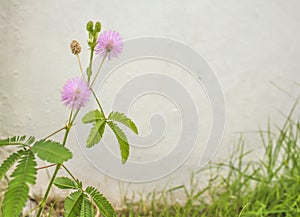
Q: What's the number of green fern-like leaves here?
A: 12